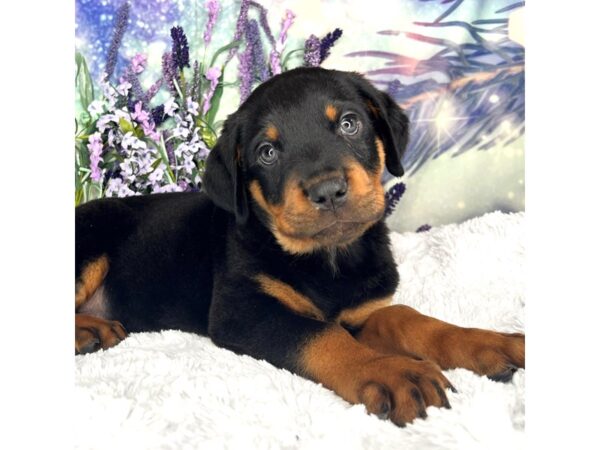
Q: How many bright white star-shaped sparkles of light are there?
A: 1